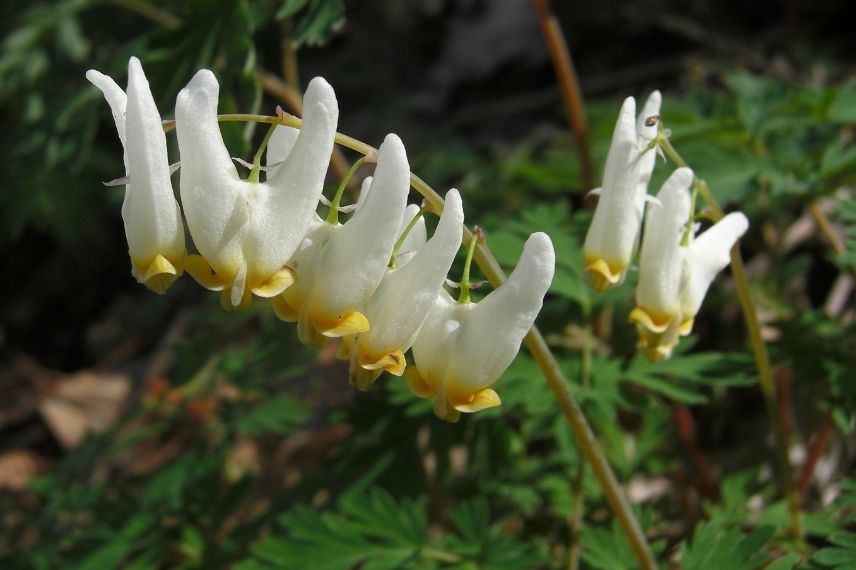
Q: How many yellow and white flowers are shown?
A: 7